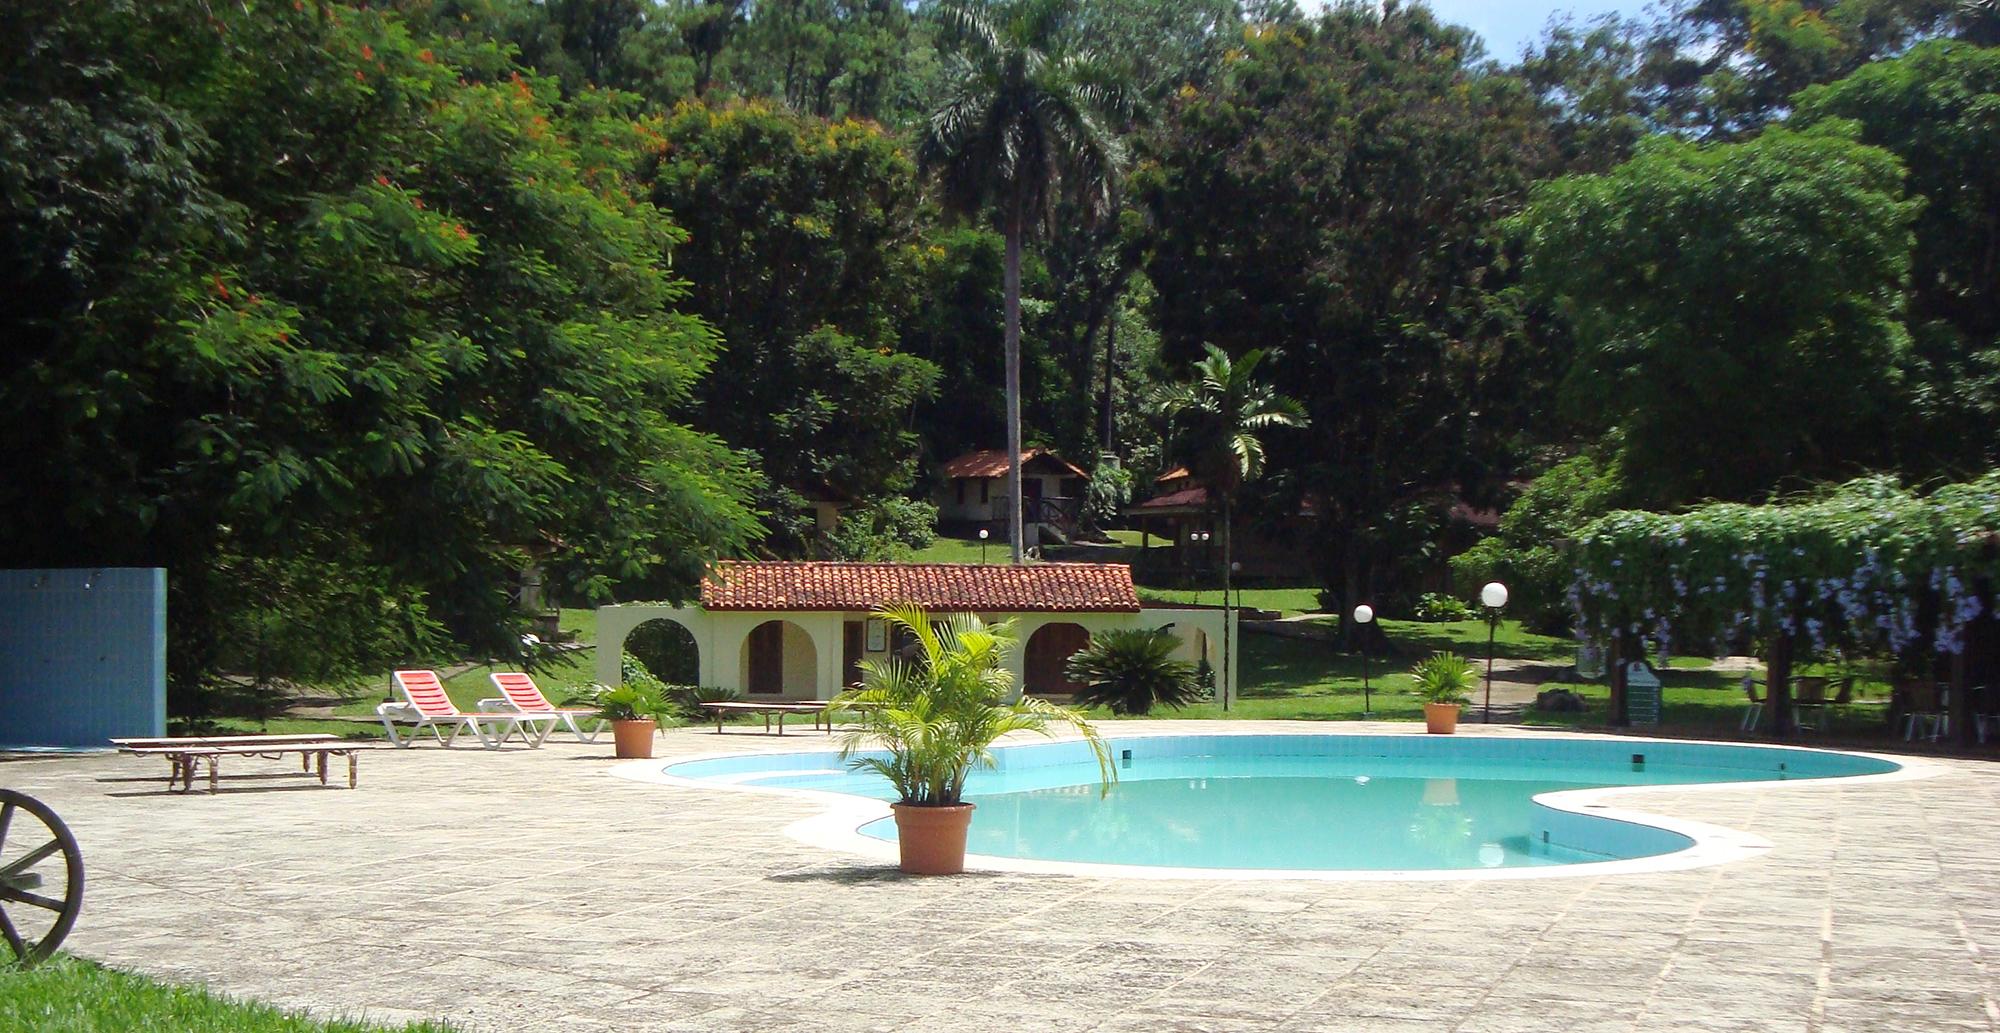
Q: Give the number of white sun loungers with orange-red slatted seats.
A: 2